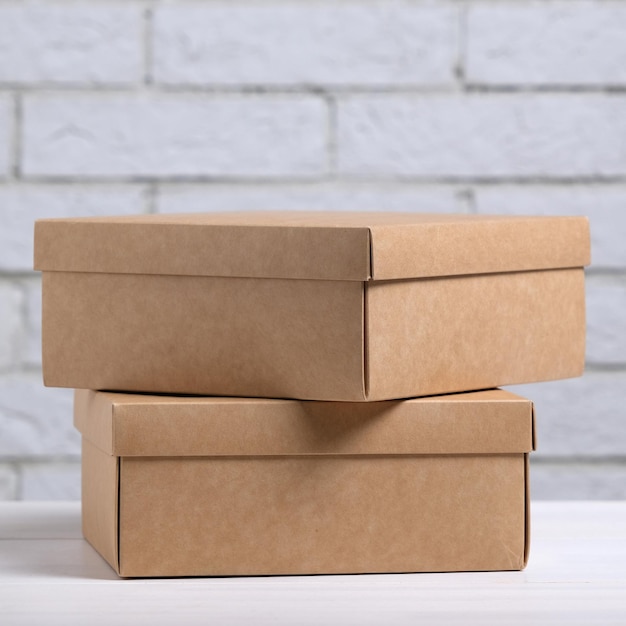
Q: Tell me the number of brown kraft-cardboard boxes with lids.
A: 2